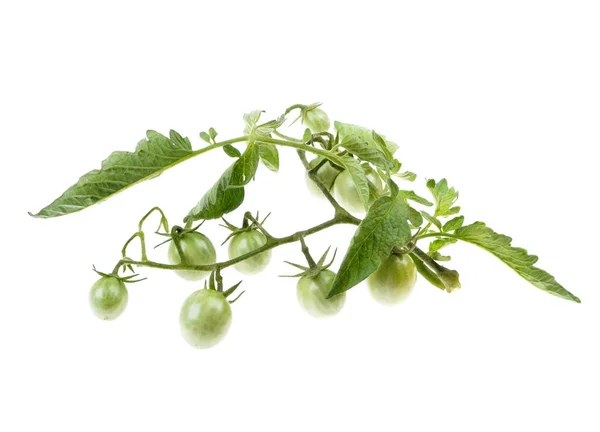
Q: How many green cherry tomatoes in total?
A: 9